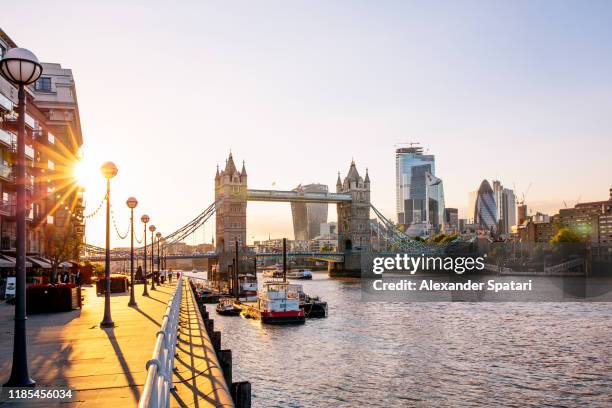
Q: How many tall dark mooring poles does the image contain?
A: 2